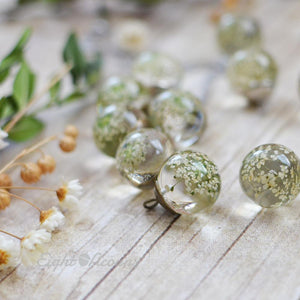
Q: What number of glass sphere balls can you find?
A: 9